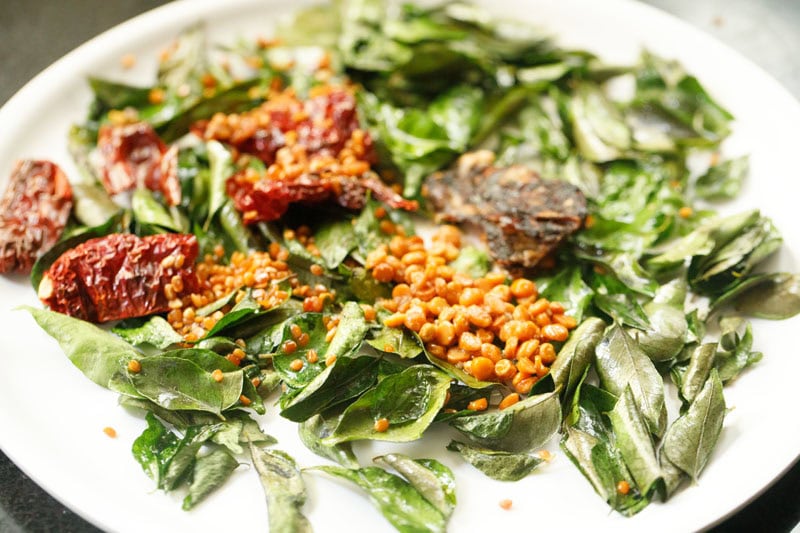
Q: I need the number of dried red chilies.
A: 5